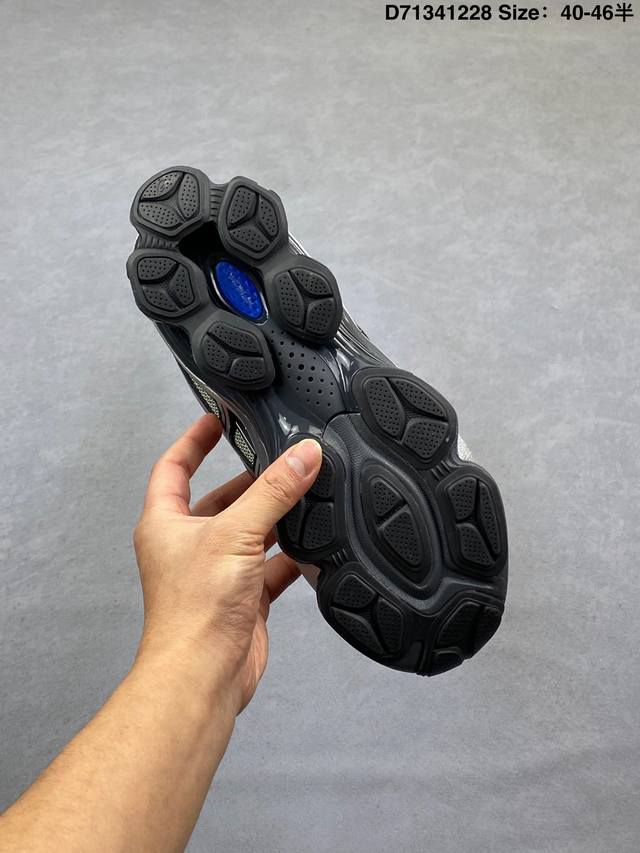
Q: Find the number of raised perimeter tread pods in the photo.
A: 10